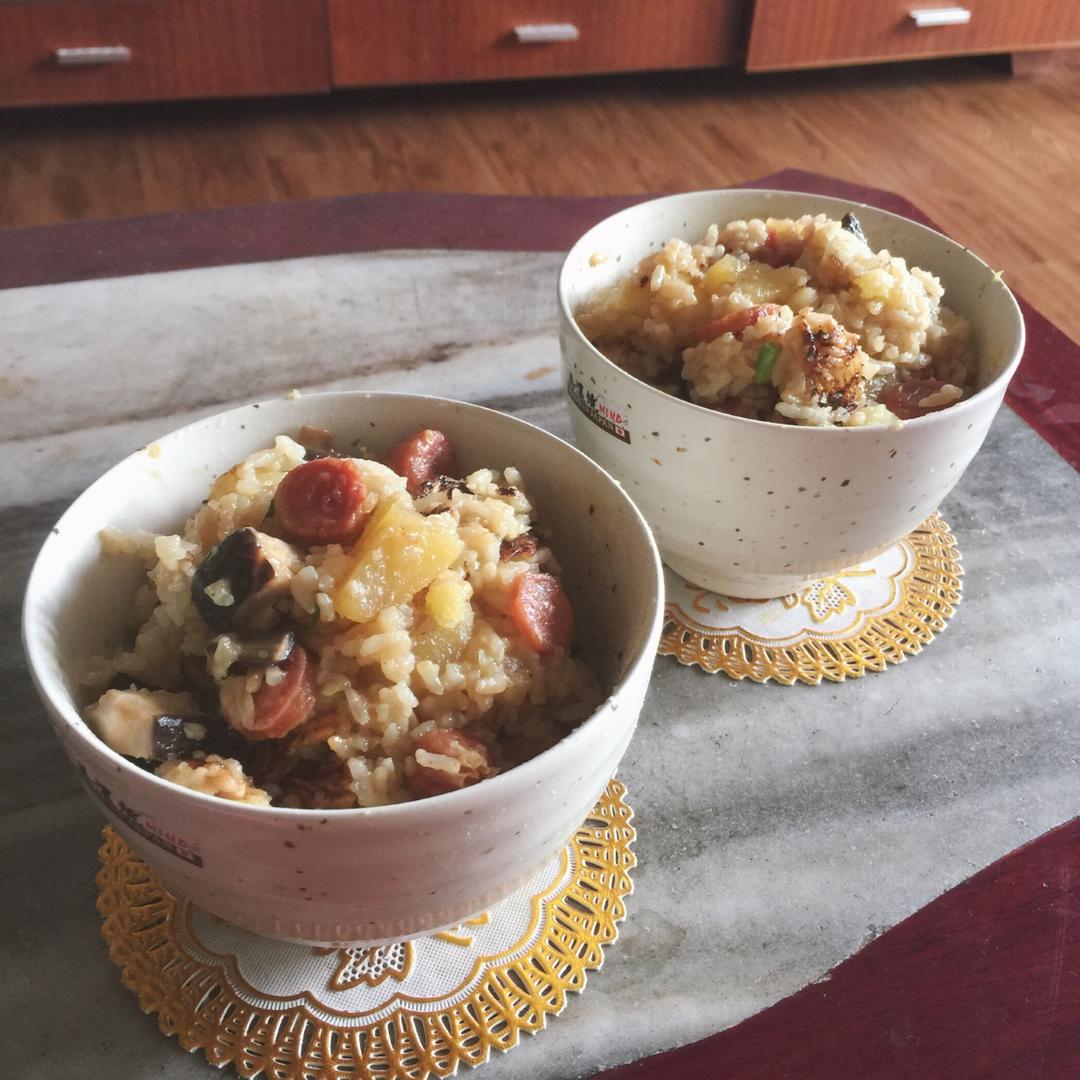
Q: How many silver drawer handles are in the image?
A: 3